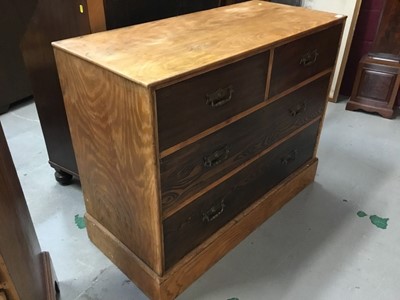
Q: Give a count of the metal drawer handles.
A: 6